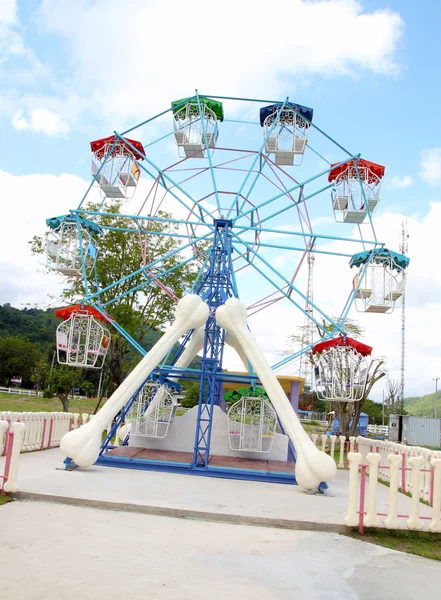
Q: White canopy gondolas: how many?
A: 0